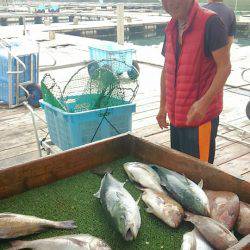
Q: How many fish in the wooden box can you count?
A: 10